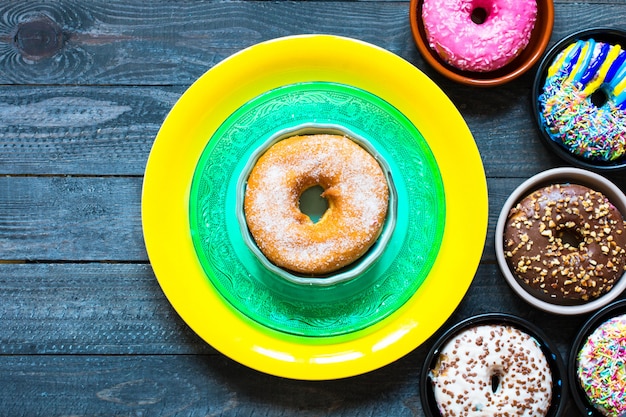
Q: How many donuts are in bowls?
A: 6